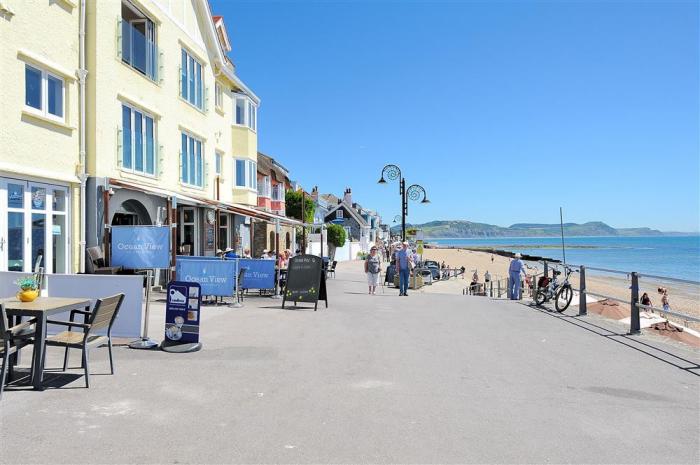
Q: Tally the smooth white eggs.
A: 0